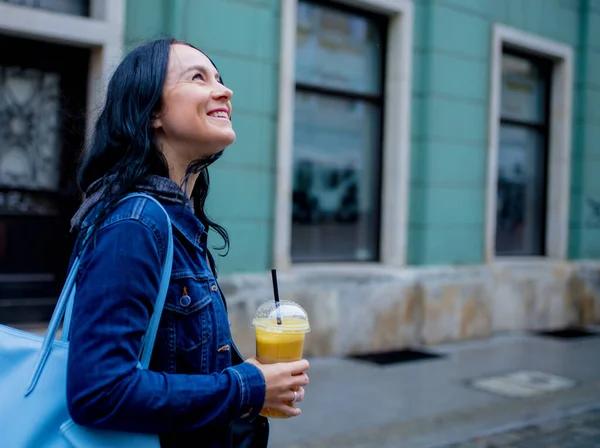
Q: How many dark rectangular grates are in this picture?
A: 2